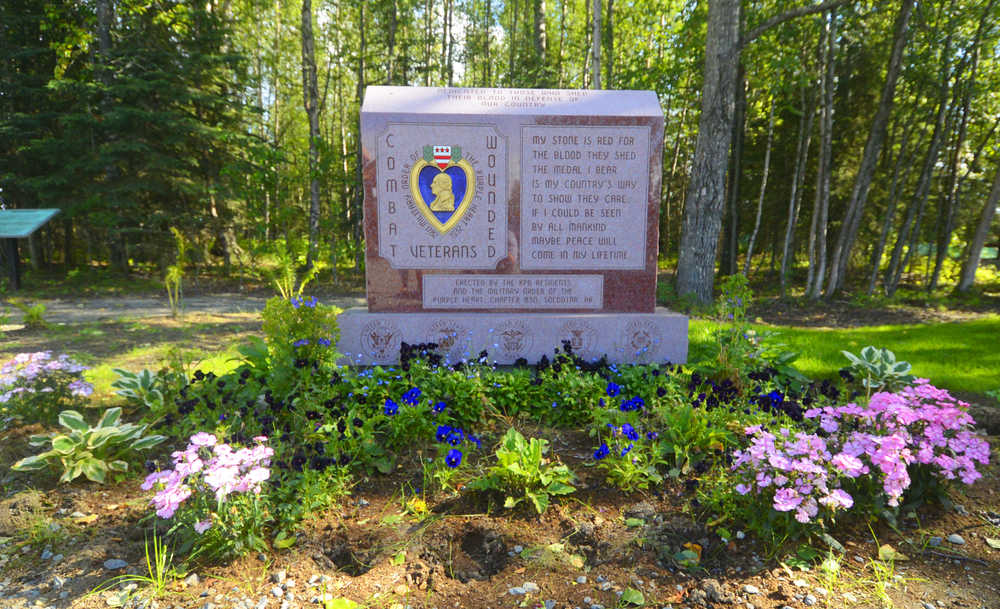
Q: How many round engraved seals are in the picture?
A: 5